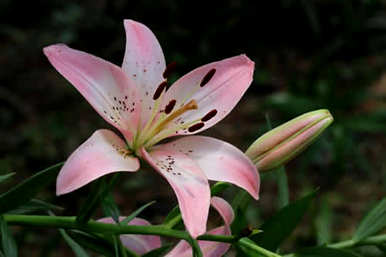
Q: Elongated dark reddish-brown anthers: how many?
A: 6